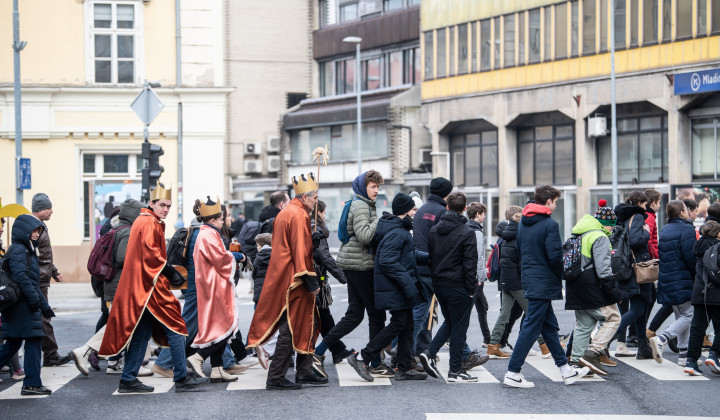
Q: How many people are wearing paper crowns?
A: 3